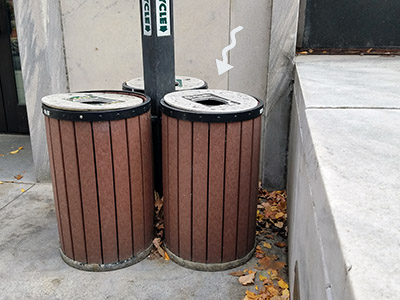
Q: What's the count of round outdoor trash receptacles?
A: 3